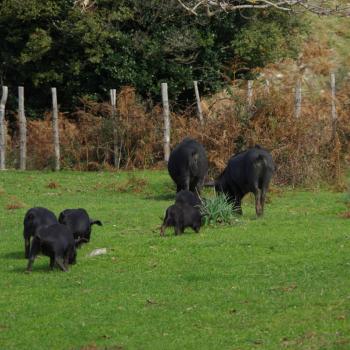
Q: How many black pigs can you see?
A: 7